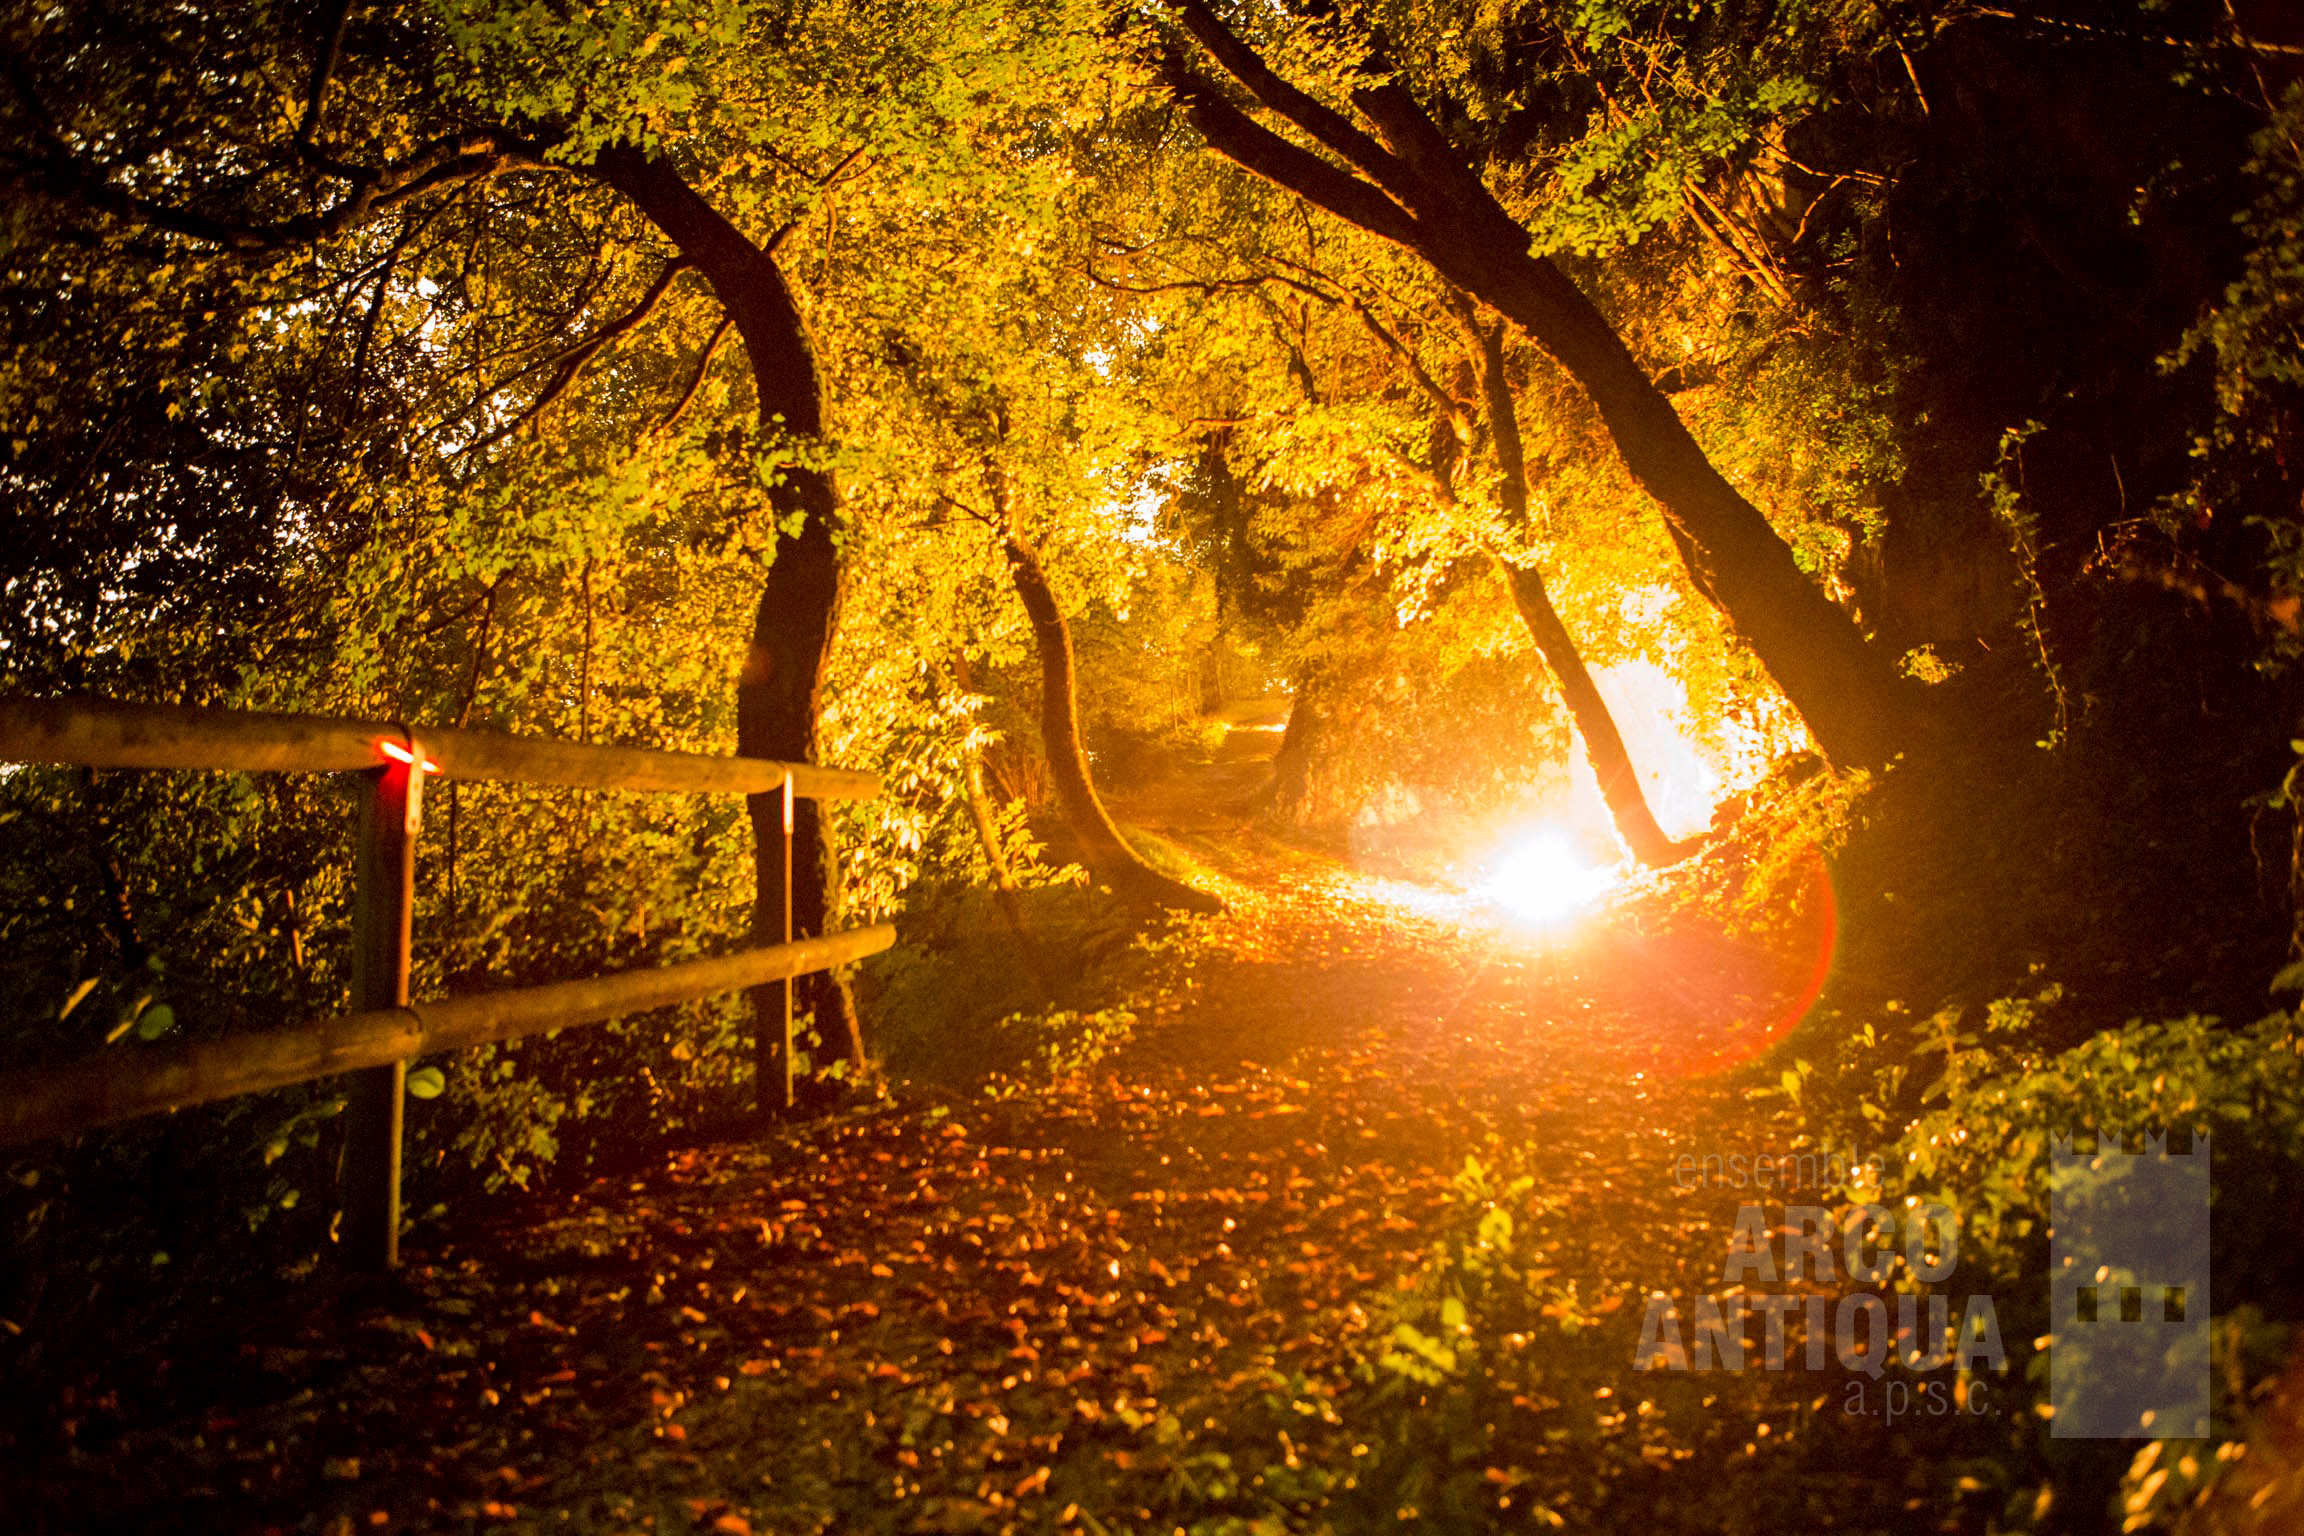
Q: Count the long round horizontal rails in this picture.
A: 2